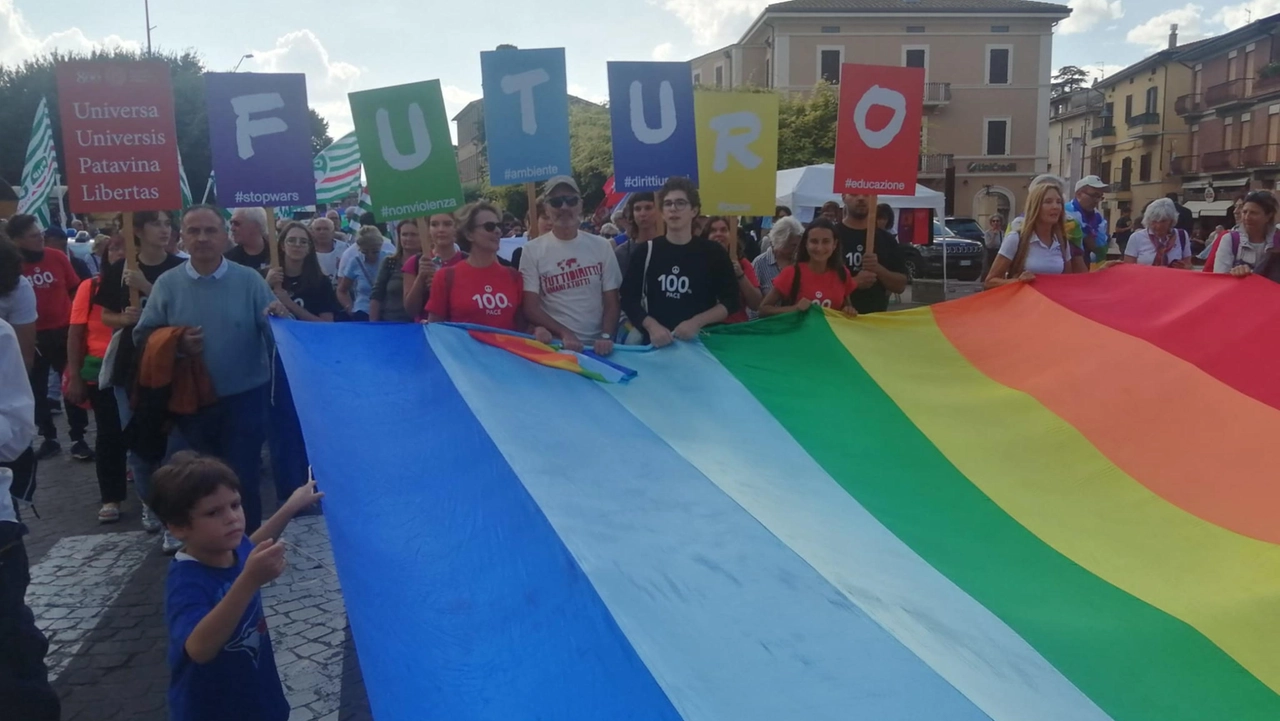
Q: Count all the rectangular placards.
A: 7